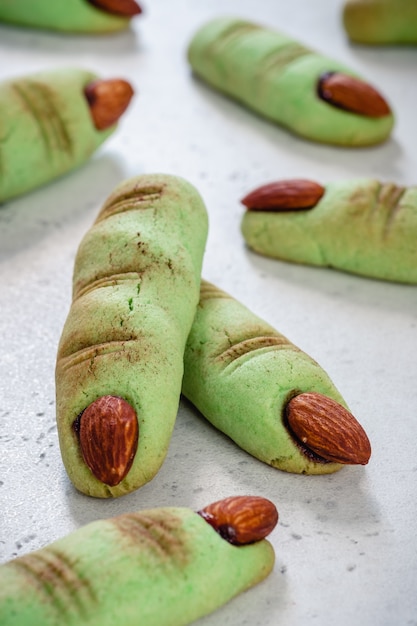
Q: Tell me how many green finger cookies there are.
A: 8